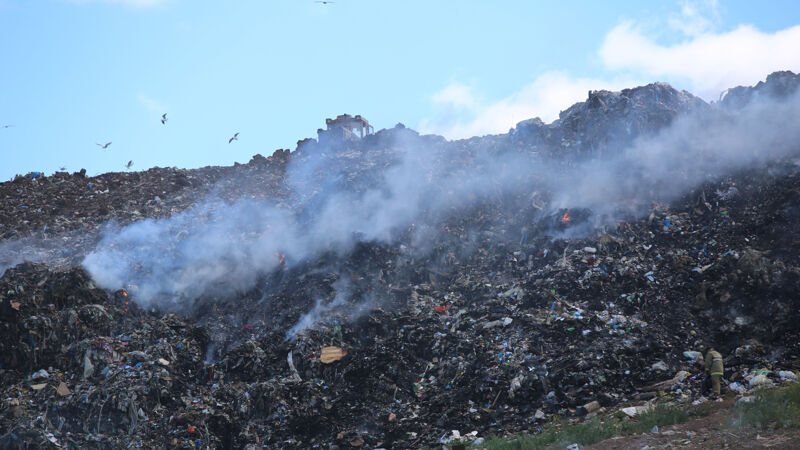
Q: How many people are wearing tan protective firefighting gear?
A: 1